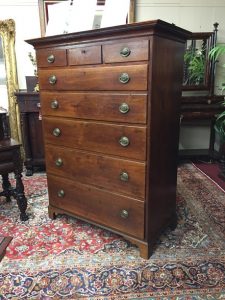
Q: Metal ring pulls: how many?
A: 12